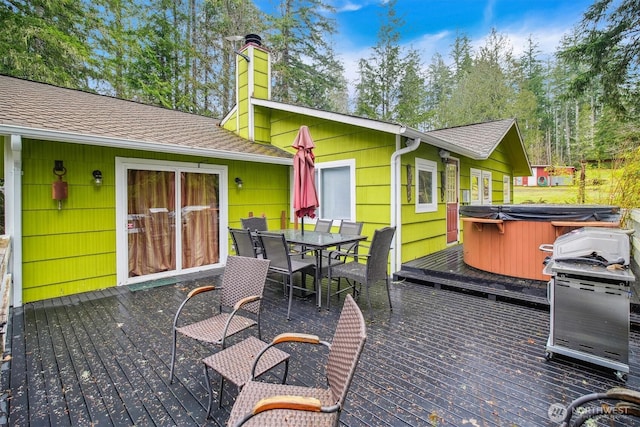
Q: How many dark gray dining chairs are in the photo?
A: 6